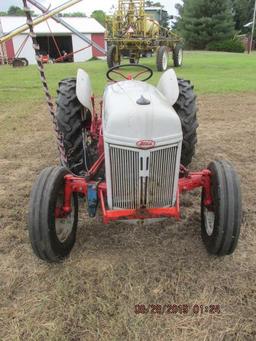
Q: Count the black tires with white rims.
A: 4